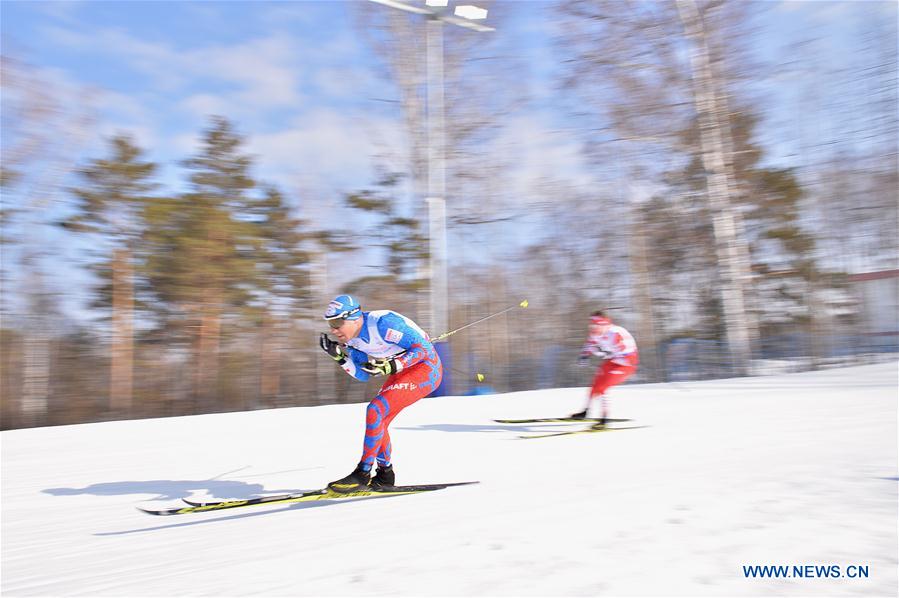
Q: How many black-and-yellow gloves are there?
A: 2